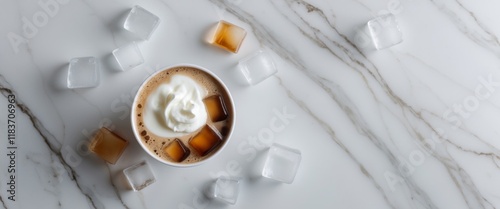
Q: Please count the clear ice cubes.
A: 8